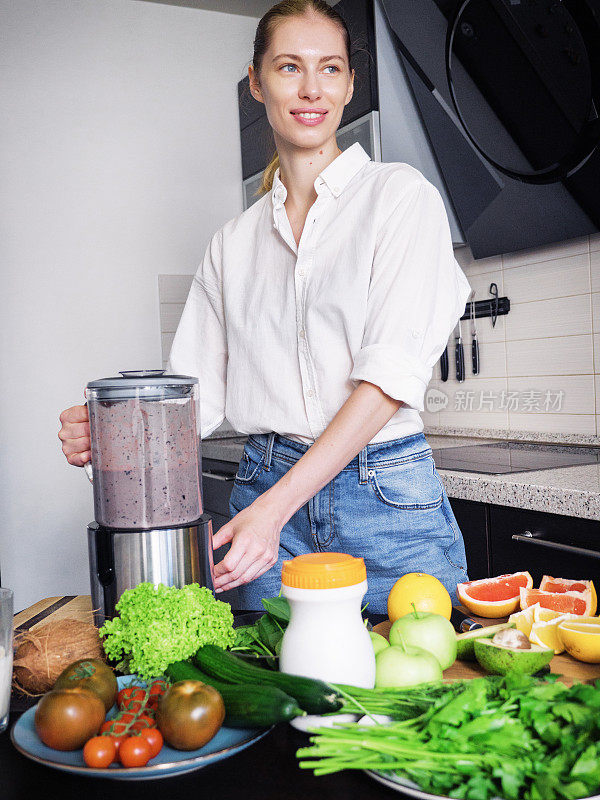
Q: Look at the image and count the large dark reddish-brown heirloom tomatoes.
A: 3